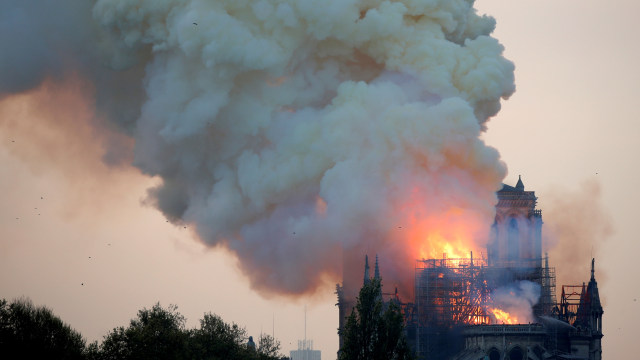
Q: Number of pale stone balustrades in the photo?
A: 1